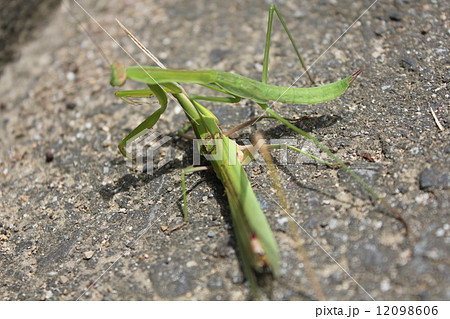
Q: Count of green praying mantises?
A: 2